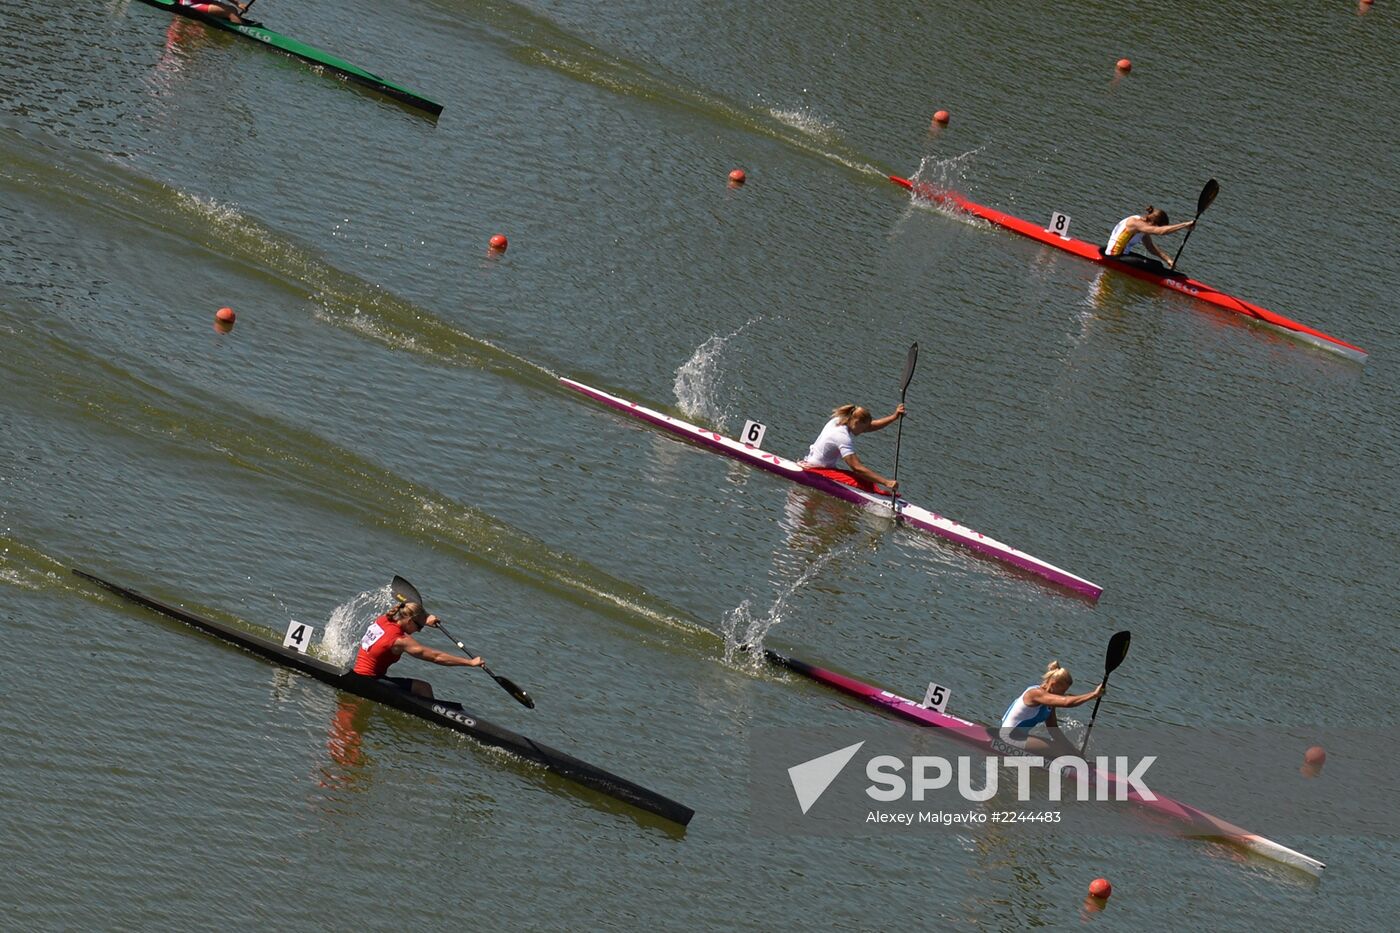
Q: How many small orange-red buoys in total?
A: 8